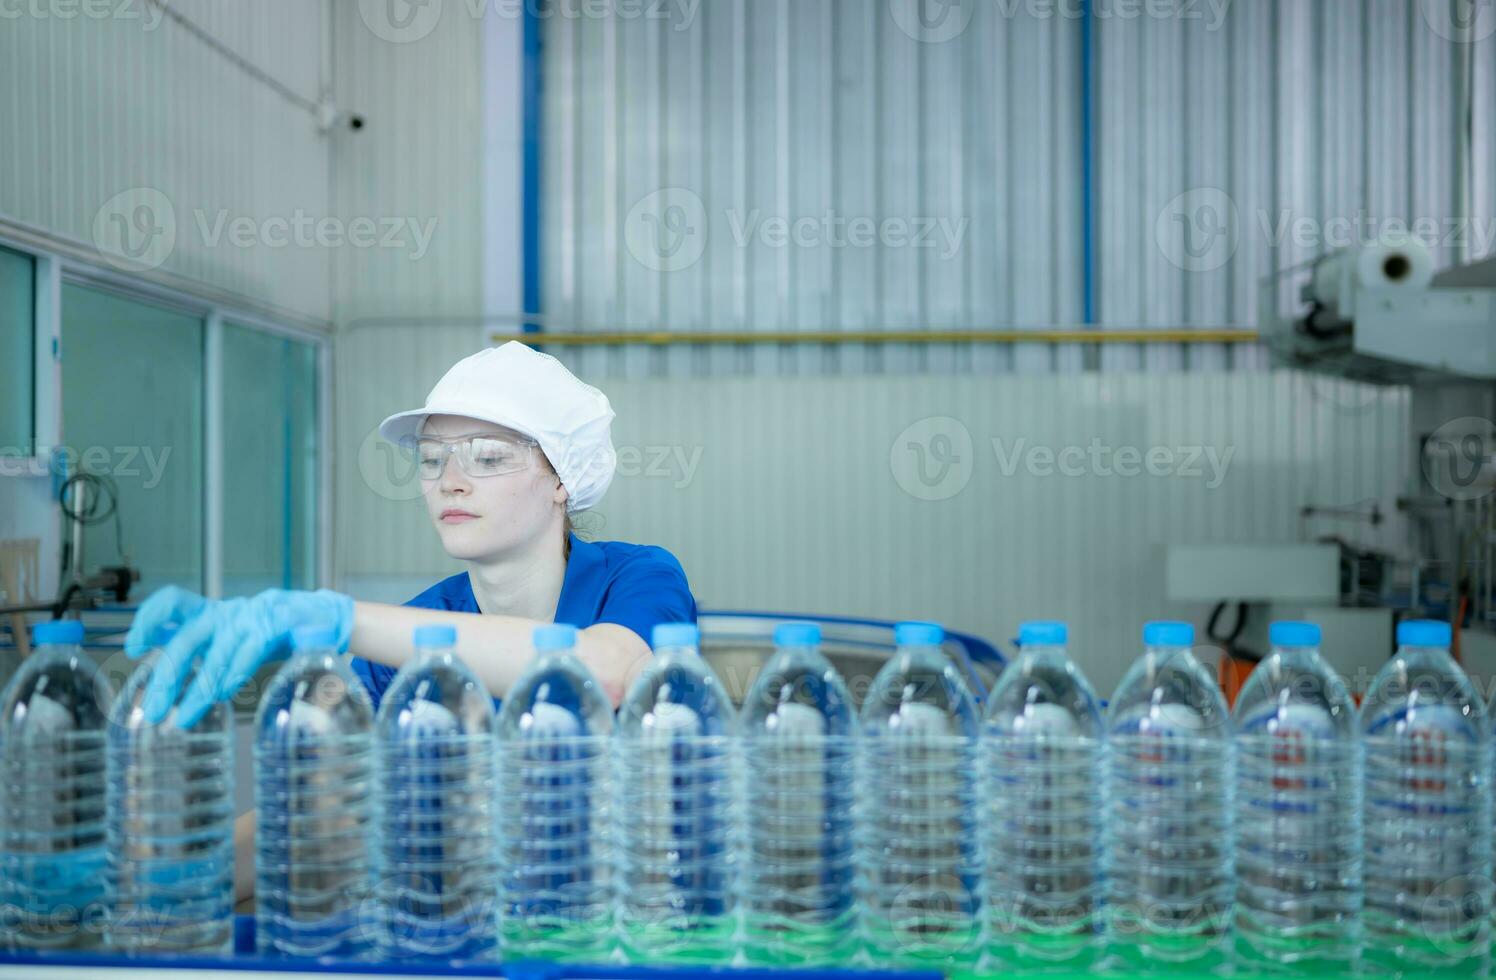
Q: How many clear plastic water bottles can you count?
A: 12